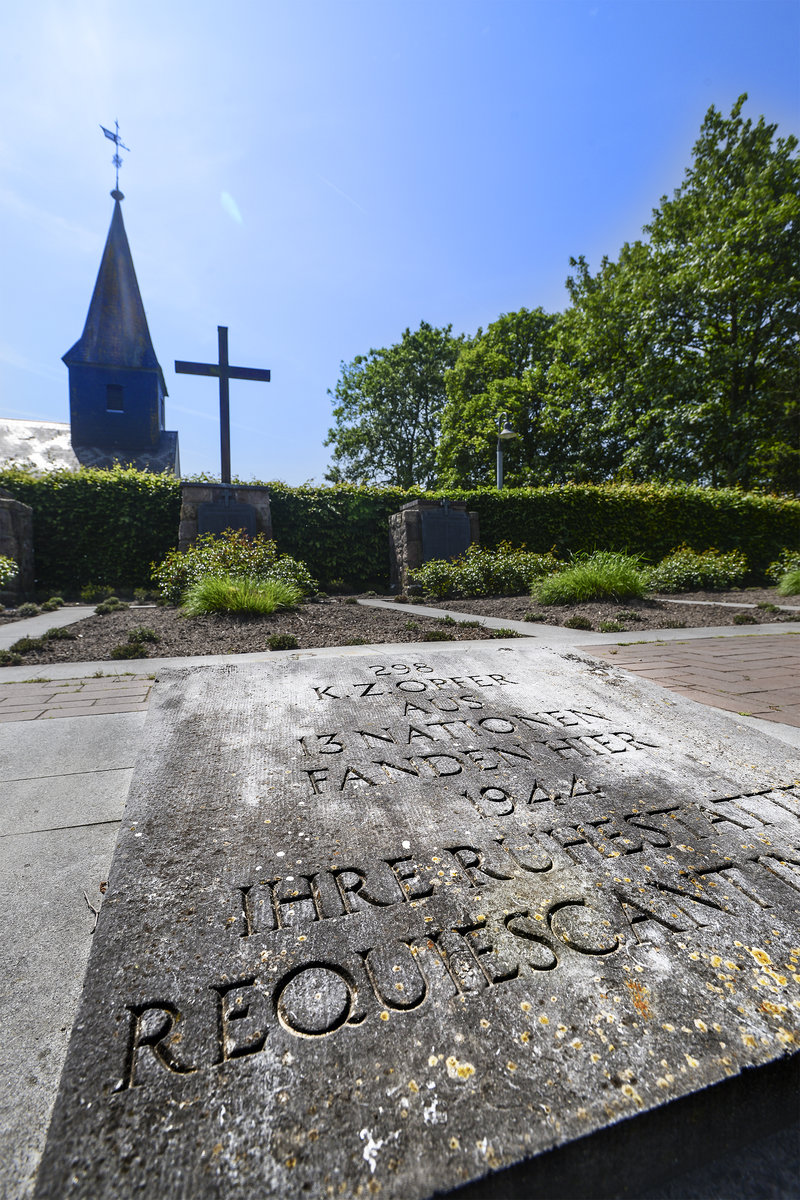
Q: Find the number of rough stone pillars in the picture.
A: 3